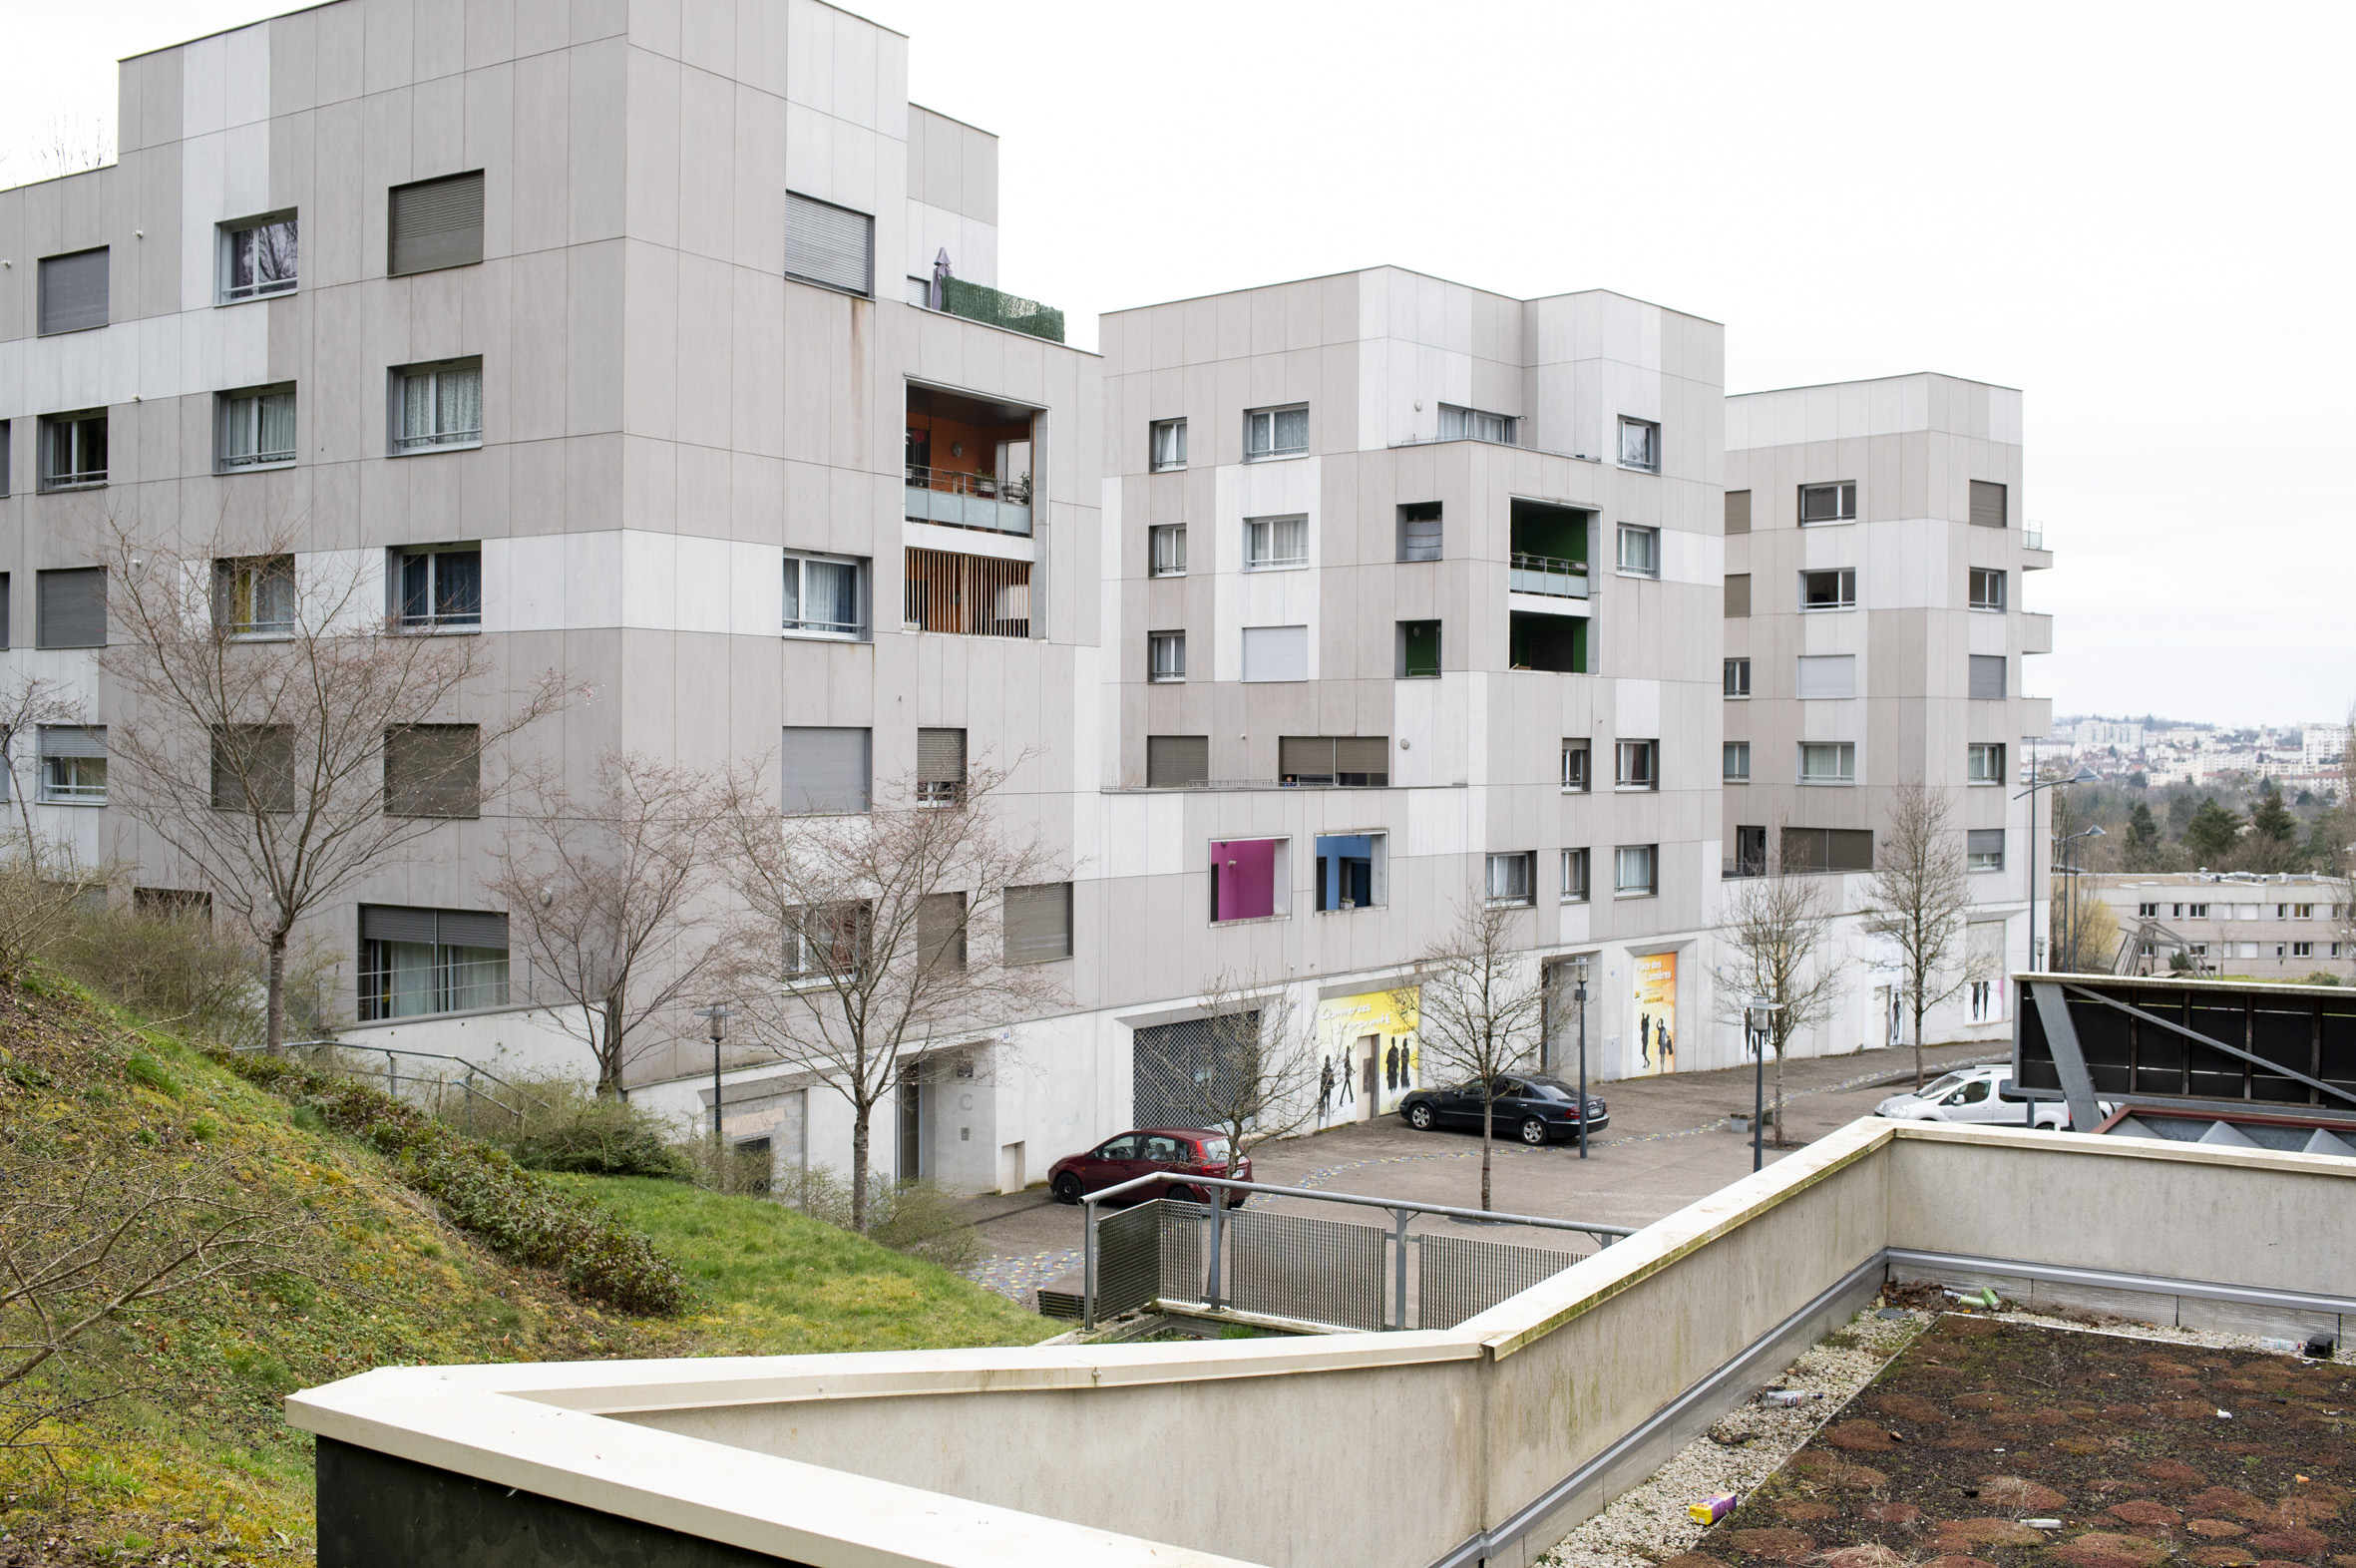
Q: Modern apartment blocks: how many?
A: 3